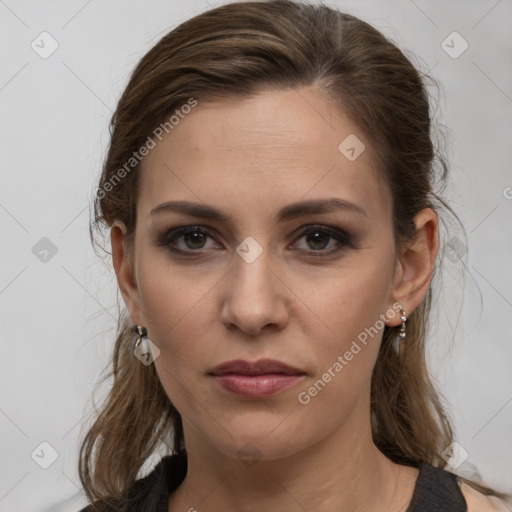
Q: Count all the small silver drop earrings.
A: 2